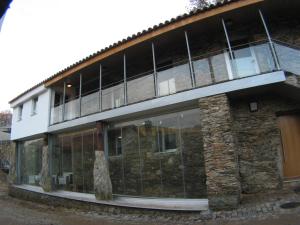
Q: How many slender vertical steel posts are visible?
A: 8